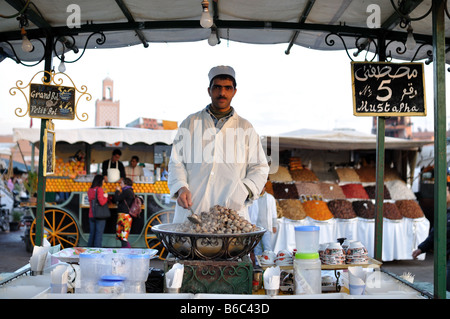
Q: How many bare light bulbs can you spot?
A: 5